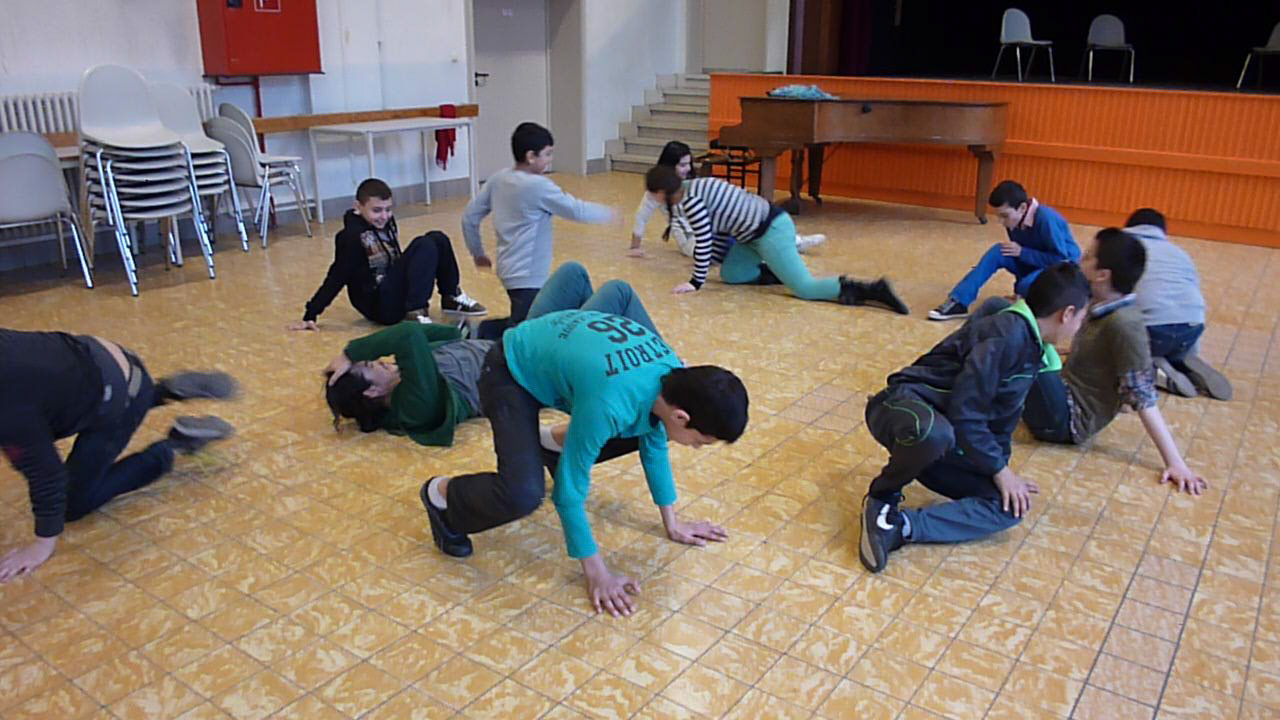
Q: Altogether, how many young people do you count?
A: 11